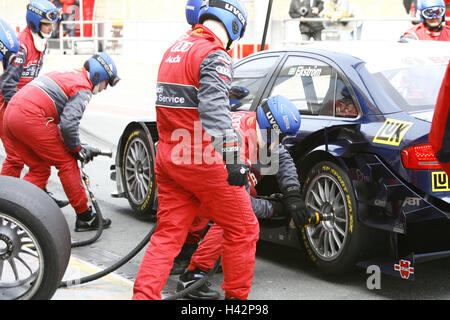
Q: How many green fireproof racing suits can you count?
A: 0